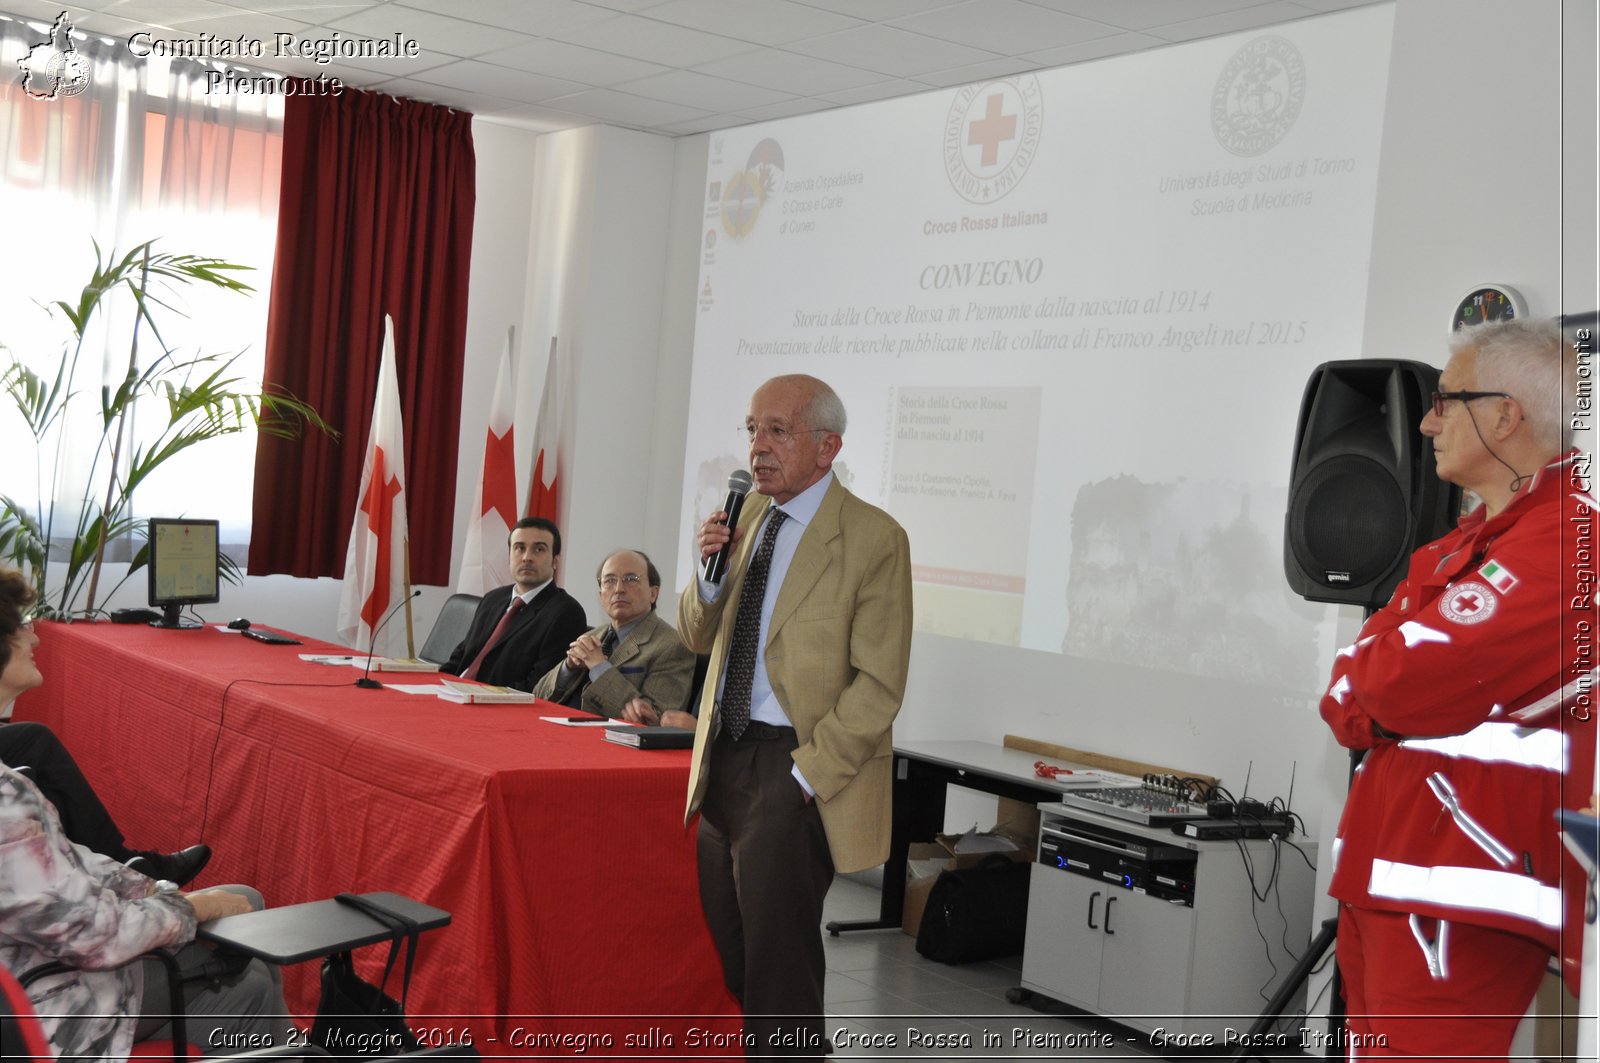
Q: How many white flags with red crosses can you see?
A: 3